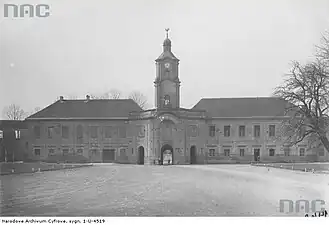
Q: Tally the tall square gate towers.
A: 1